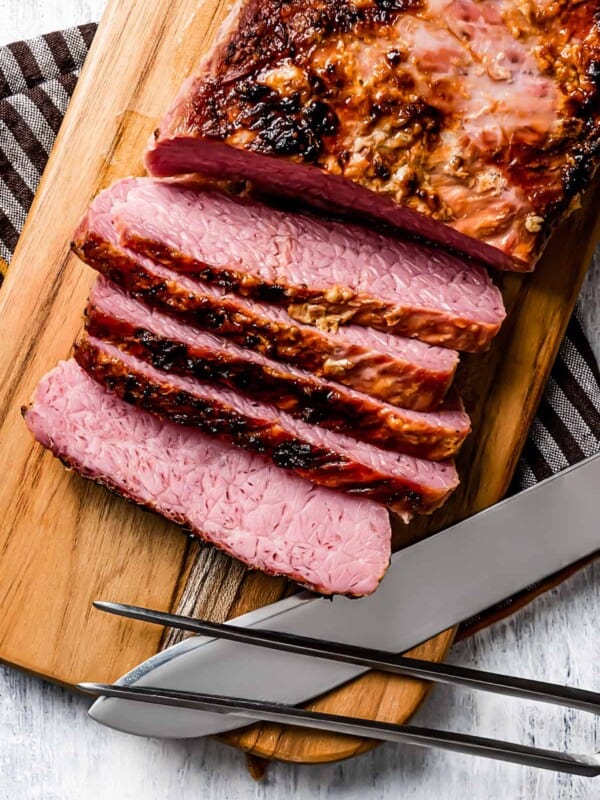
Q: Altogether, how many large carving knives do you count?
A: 1